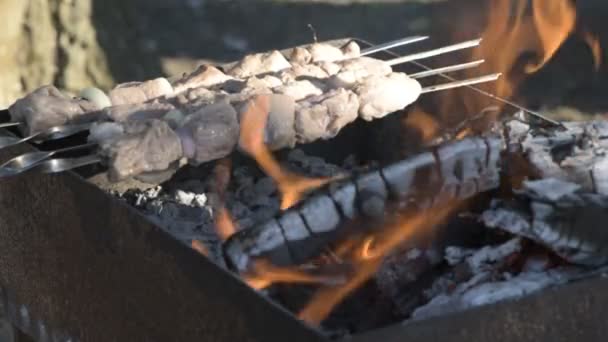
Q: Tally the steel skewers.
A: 4